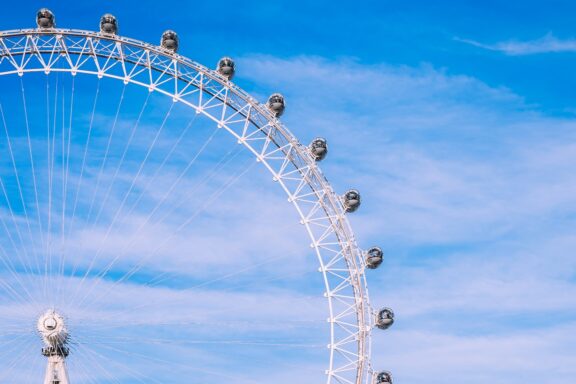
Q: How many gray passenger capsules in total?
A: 10